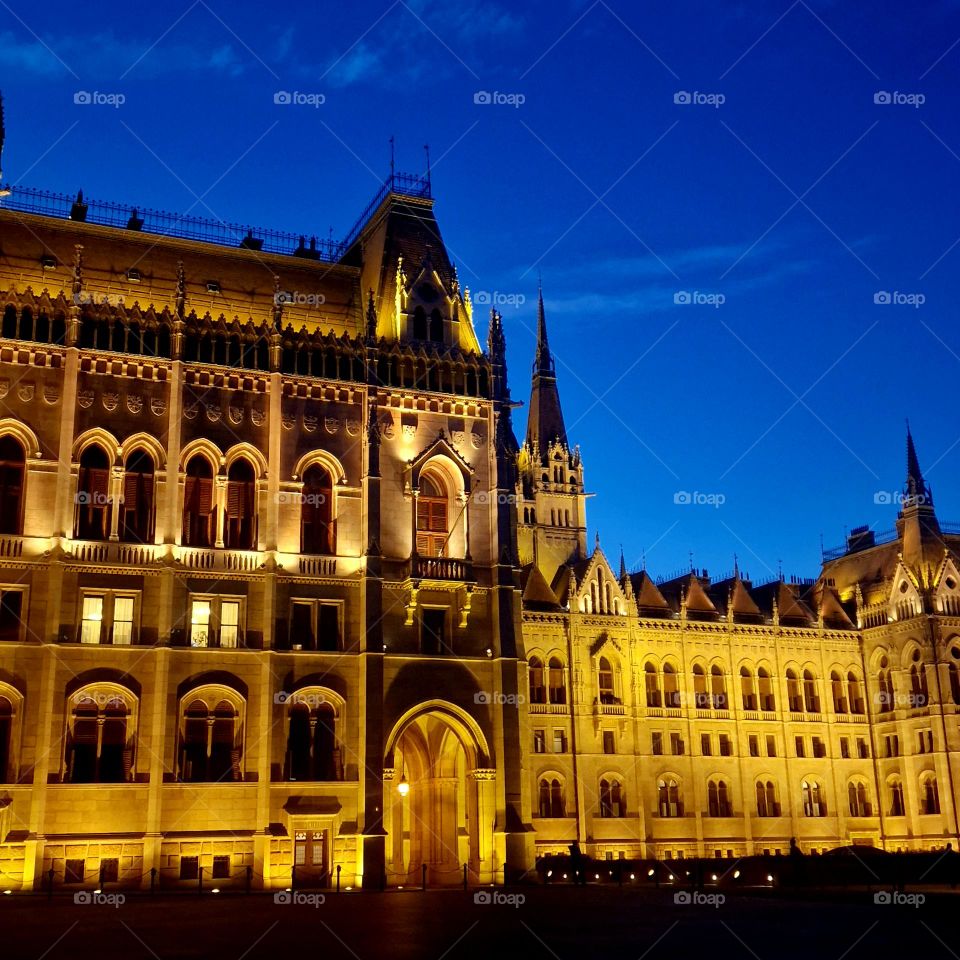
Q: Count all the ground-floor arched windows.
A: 13